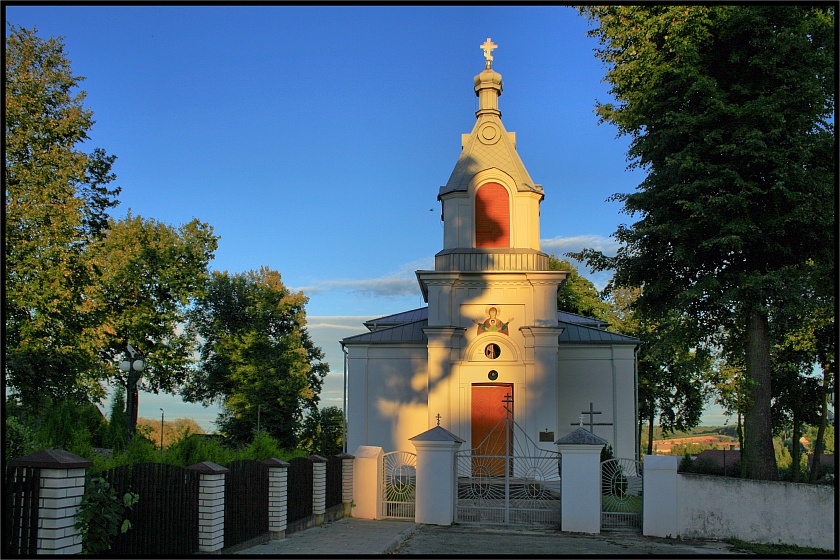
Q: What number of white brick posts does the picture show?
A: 5